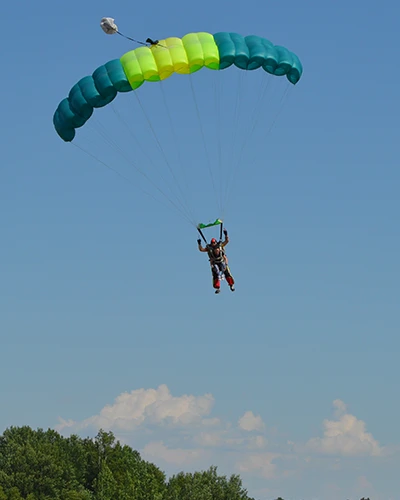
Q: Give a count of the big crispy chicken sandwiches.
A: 0